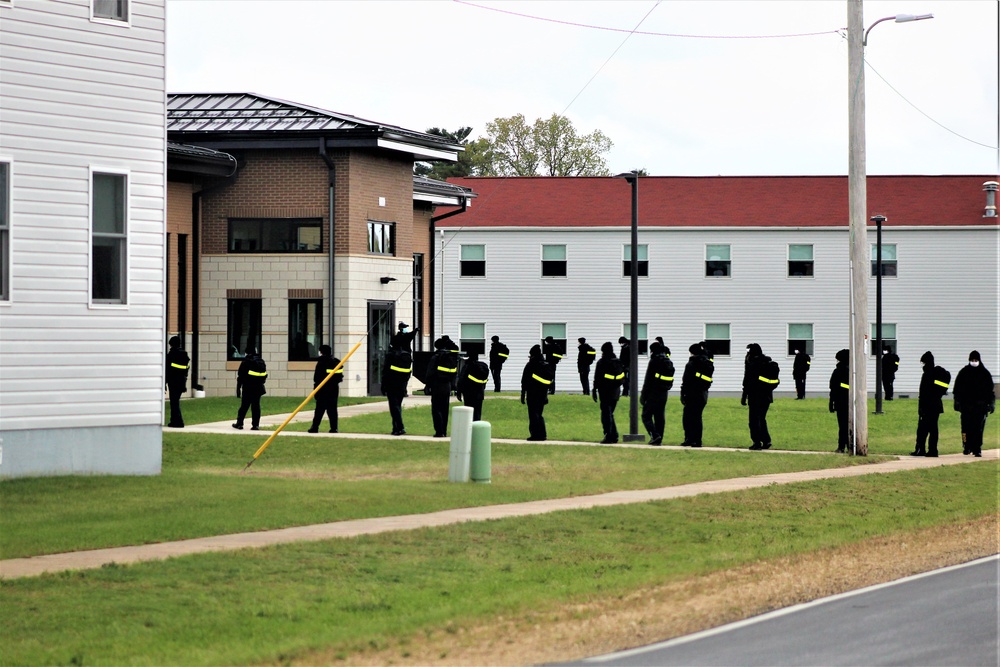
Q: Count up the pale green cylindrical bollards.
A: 2